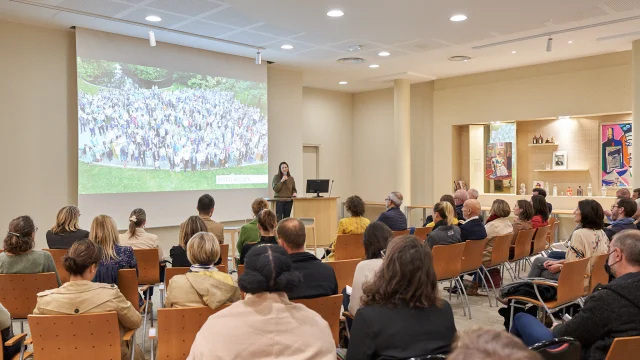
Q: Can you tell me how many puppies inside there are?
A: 0